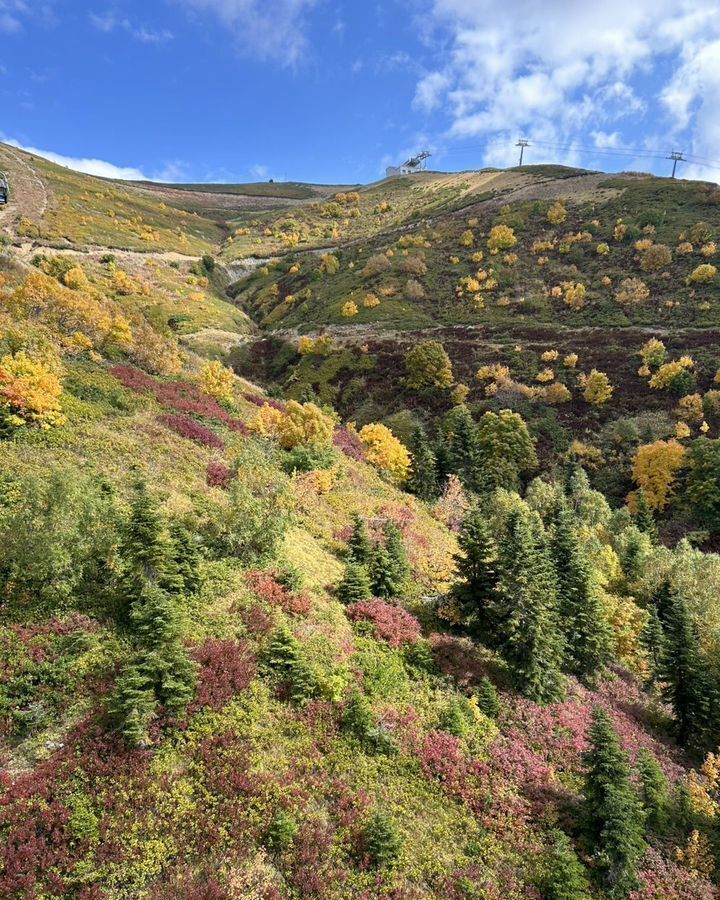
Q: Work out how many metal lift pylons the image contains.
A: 2